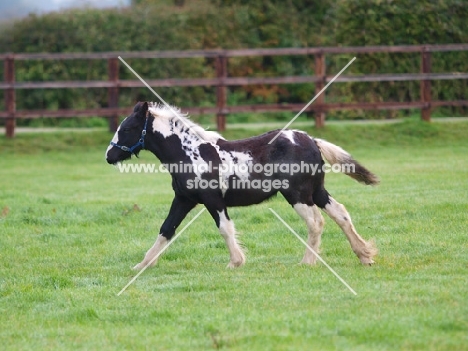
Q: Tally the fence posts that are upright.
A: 5